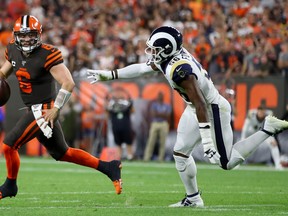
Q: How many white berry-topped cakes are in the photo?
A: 0